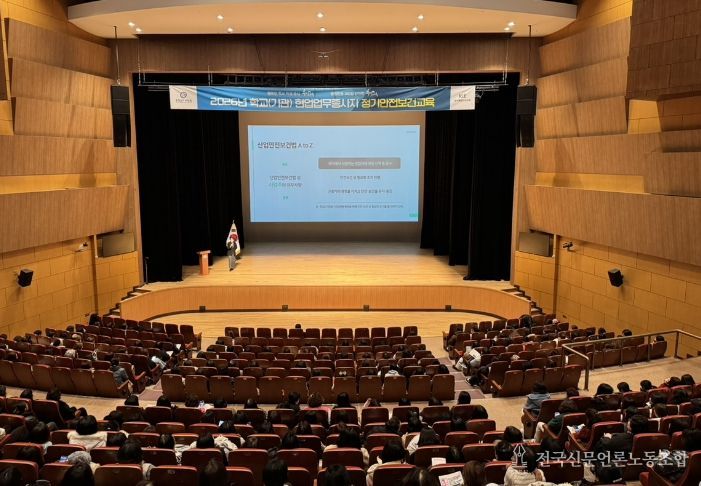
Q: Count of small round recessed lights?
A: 10